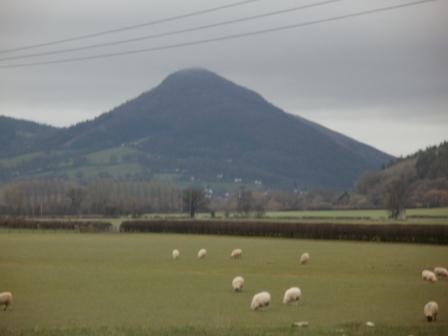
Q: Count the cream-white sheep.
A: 11